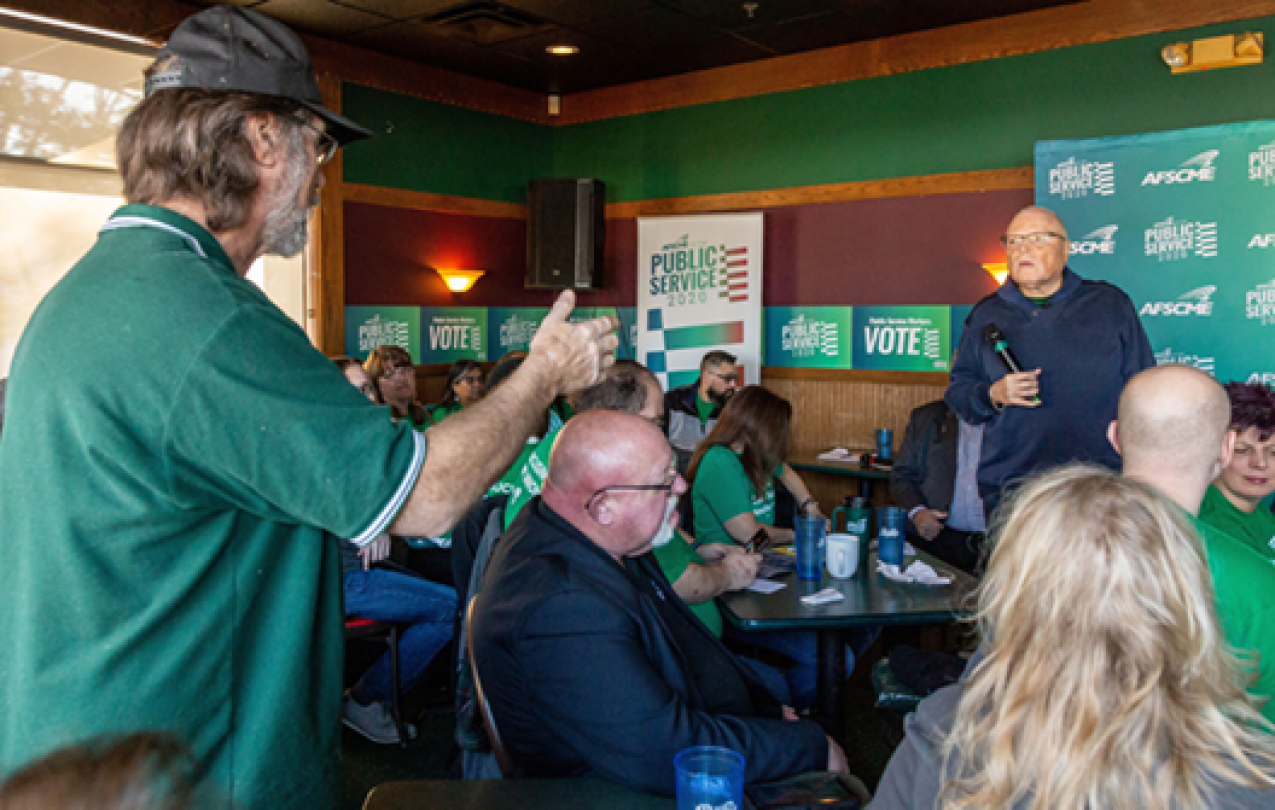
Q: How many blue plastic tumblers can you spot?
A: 4